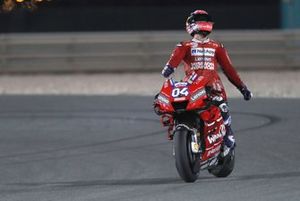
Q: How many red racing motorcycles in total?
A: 1